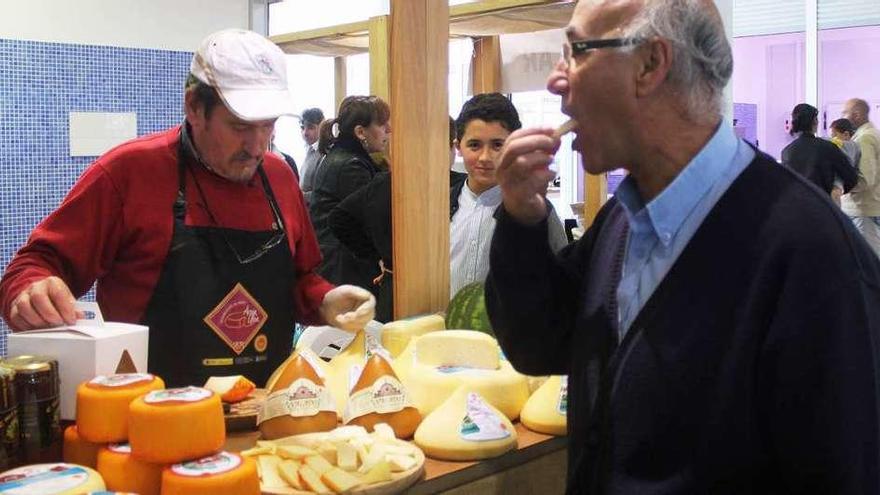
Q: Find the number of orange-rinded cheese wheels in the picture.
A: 5